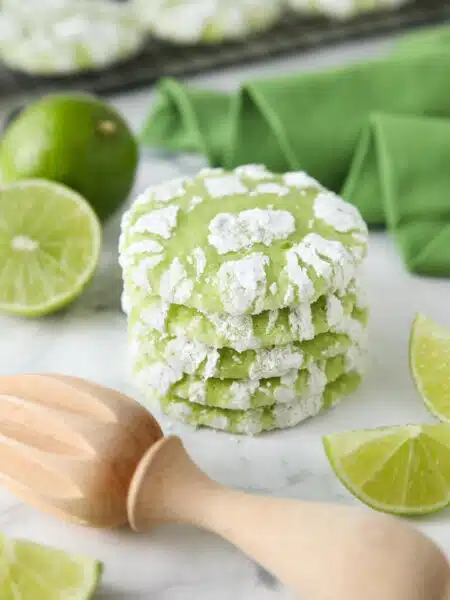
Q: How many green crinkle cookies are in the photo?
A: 8